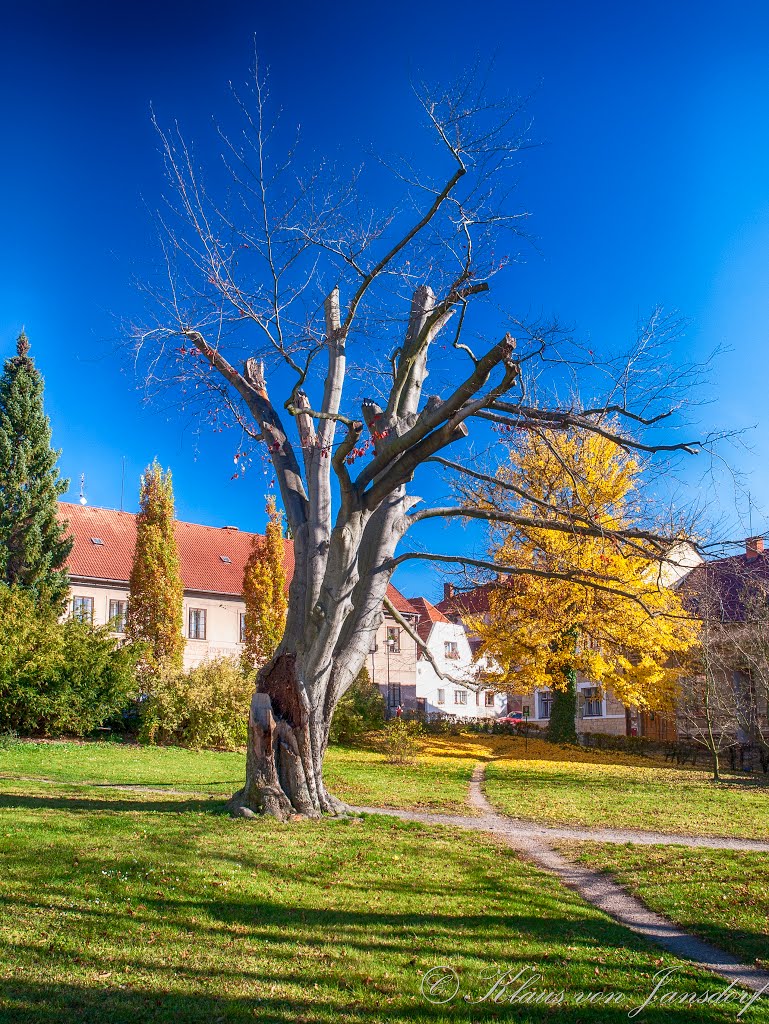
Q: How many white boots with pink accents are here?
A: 0